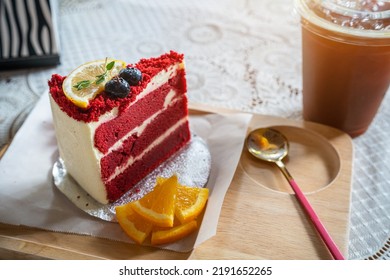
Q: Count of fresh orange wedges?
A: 4